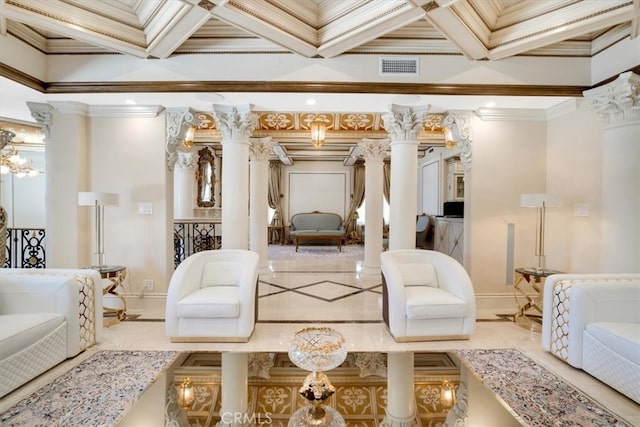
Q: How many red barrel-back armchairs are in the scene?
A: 0